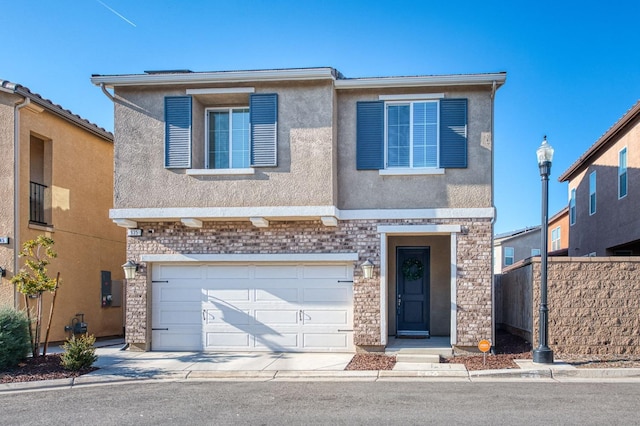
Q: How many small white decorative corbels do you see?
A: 4